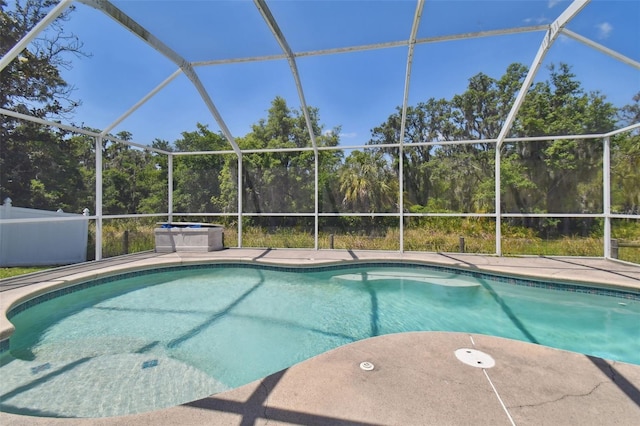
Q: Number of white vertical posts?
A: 7